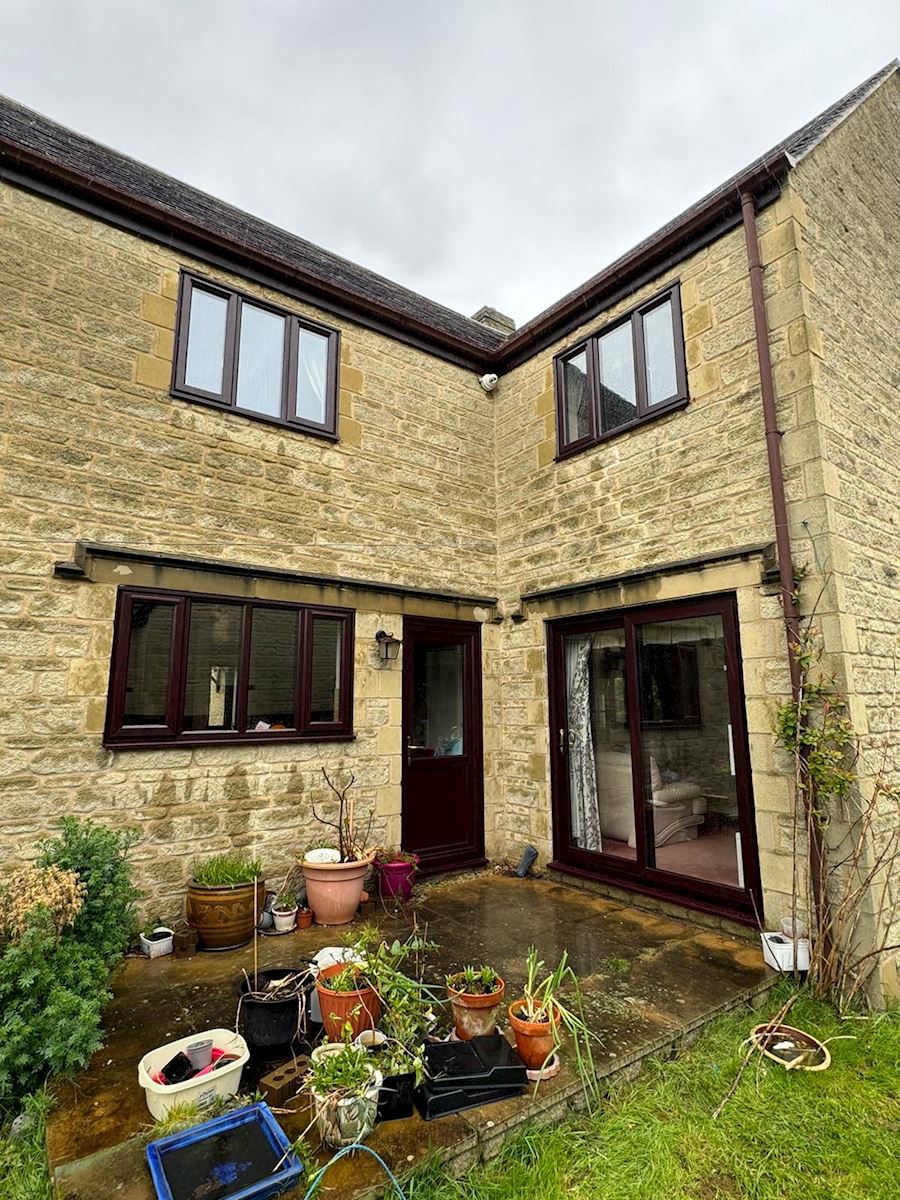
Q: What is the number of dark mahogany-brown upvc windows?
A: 3